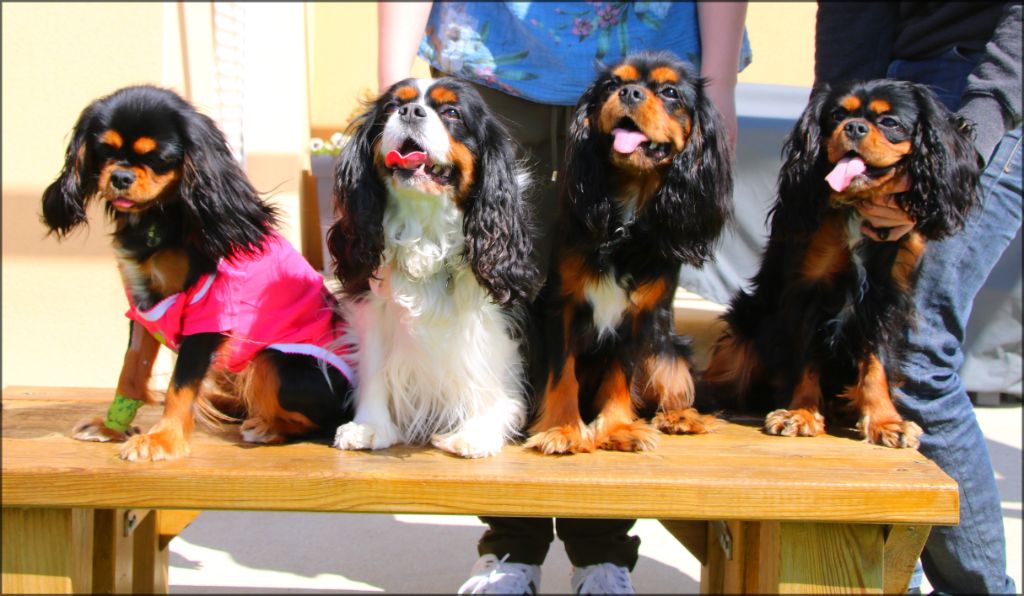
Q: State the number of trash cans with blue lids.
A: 0